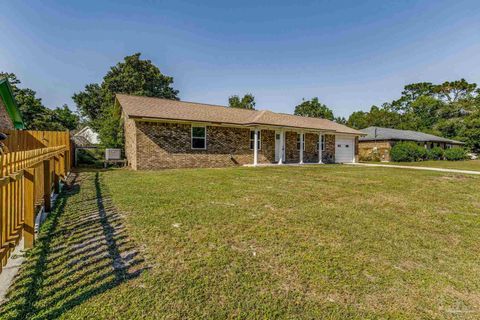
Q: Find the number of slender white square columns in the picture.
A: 4